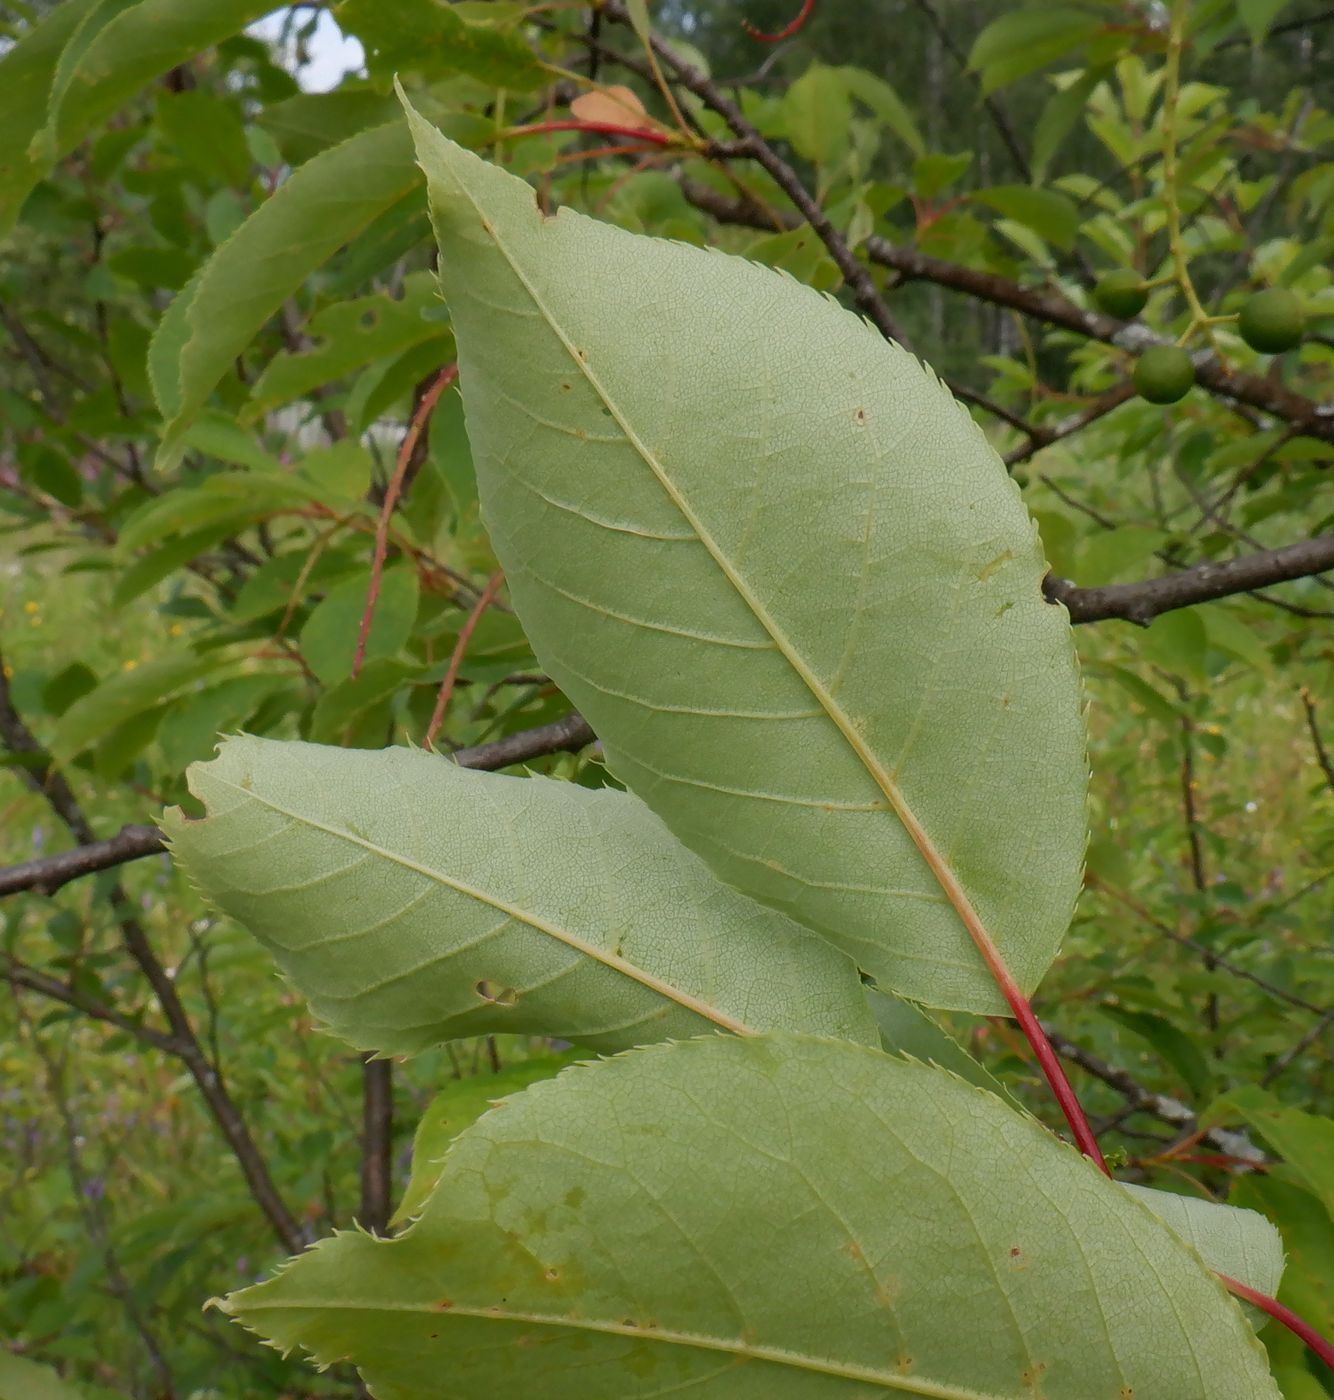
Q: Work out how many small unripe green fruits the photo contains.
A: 3